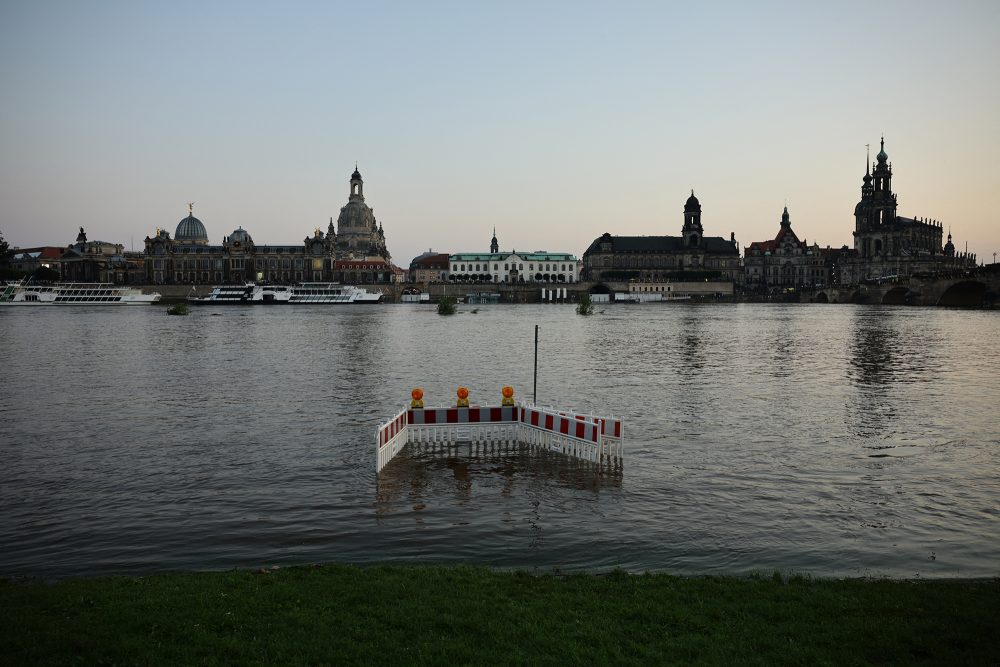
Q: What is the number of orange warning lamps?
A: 3